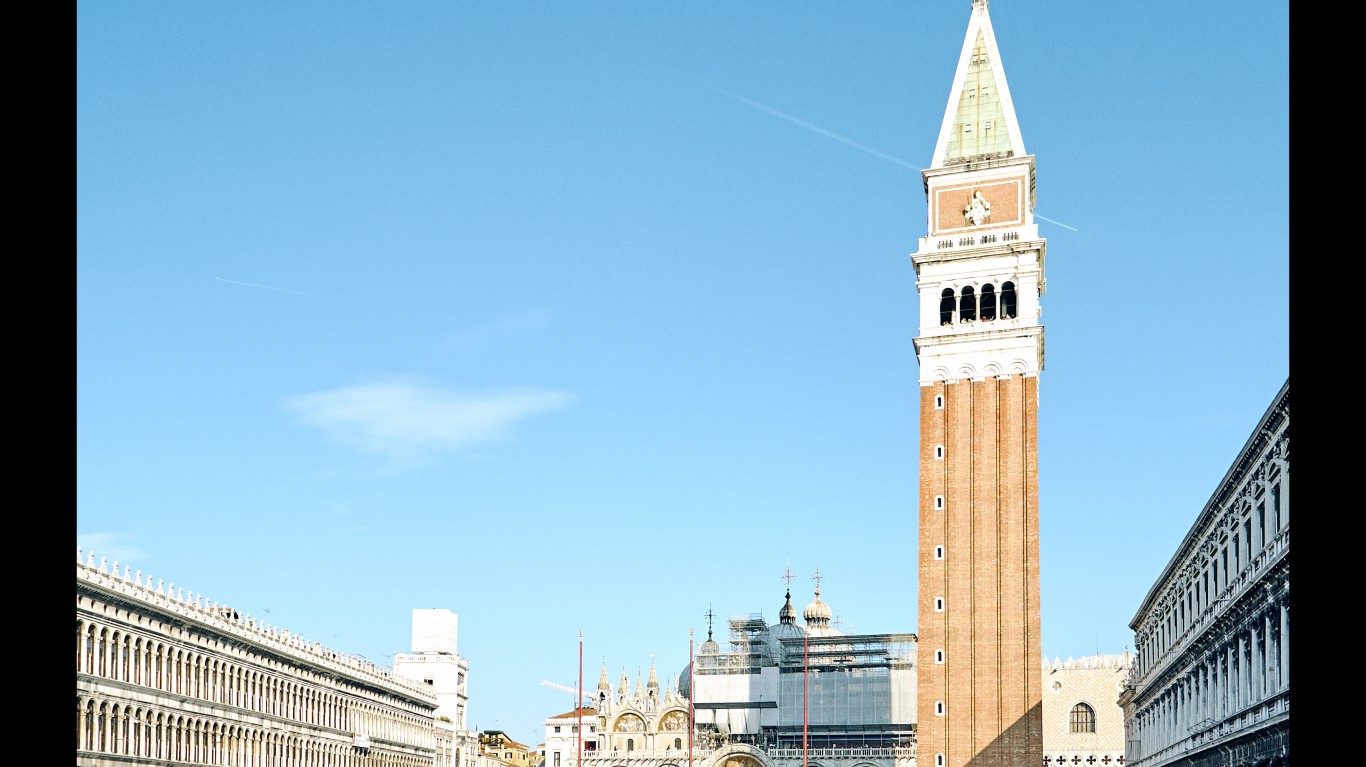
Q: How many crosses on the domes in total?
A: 3